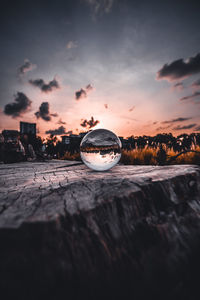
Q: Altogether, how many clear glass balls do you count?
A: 1